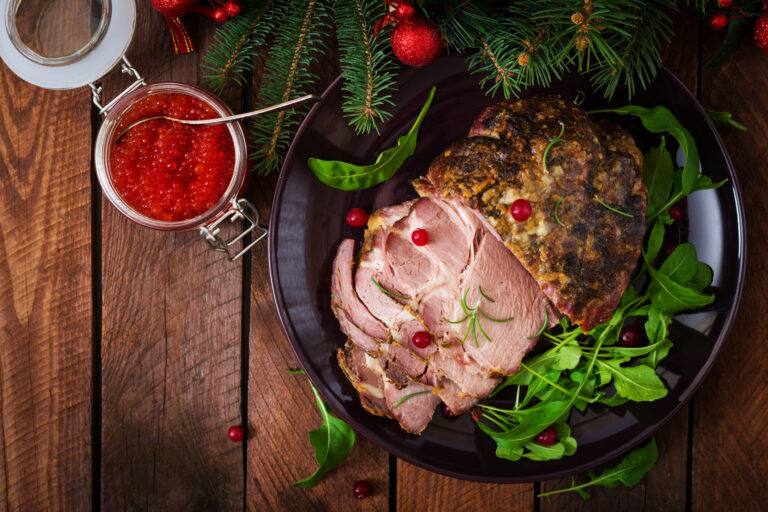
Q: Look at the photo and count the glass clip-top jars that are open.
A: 1